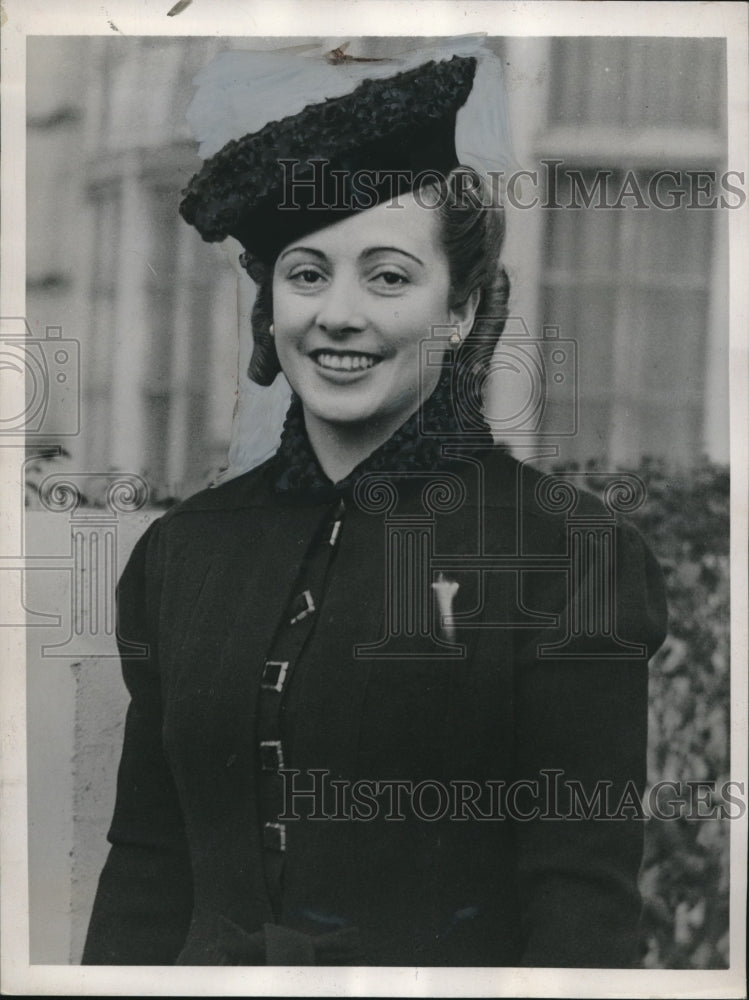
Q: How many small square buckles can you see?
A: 5